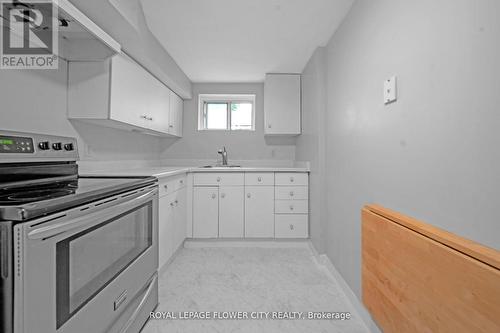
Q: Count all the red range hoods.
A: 0